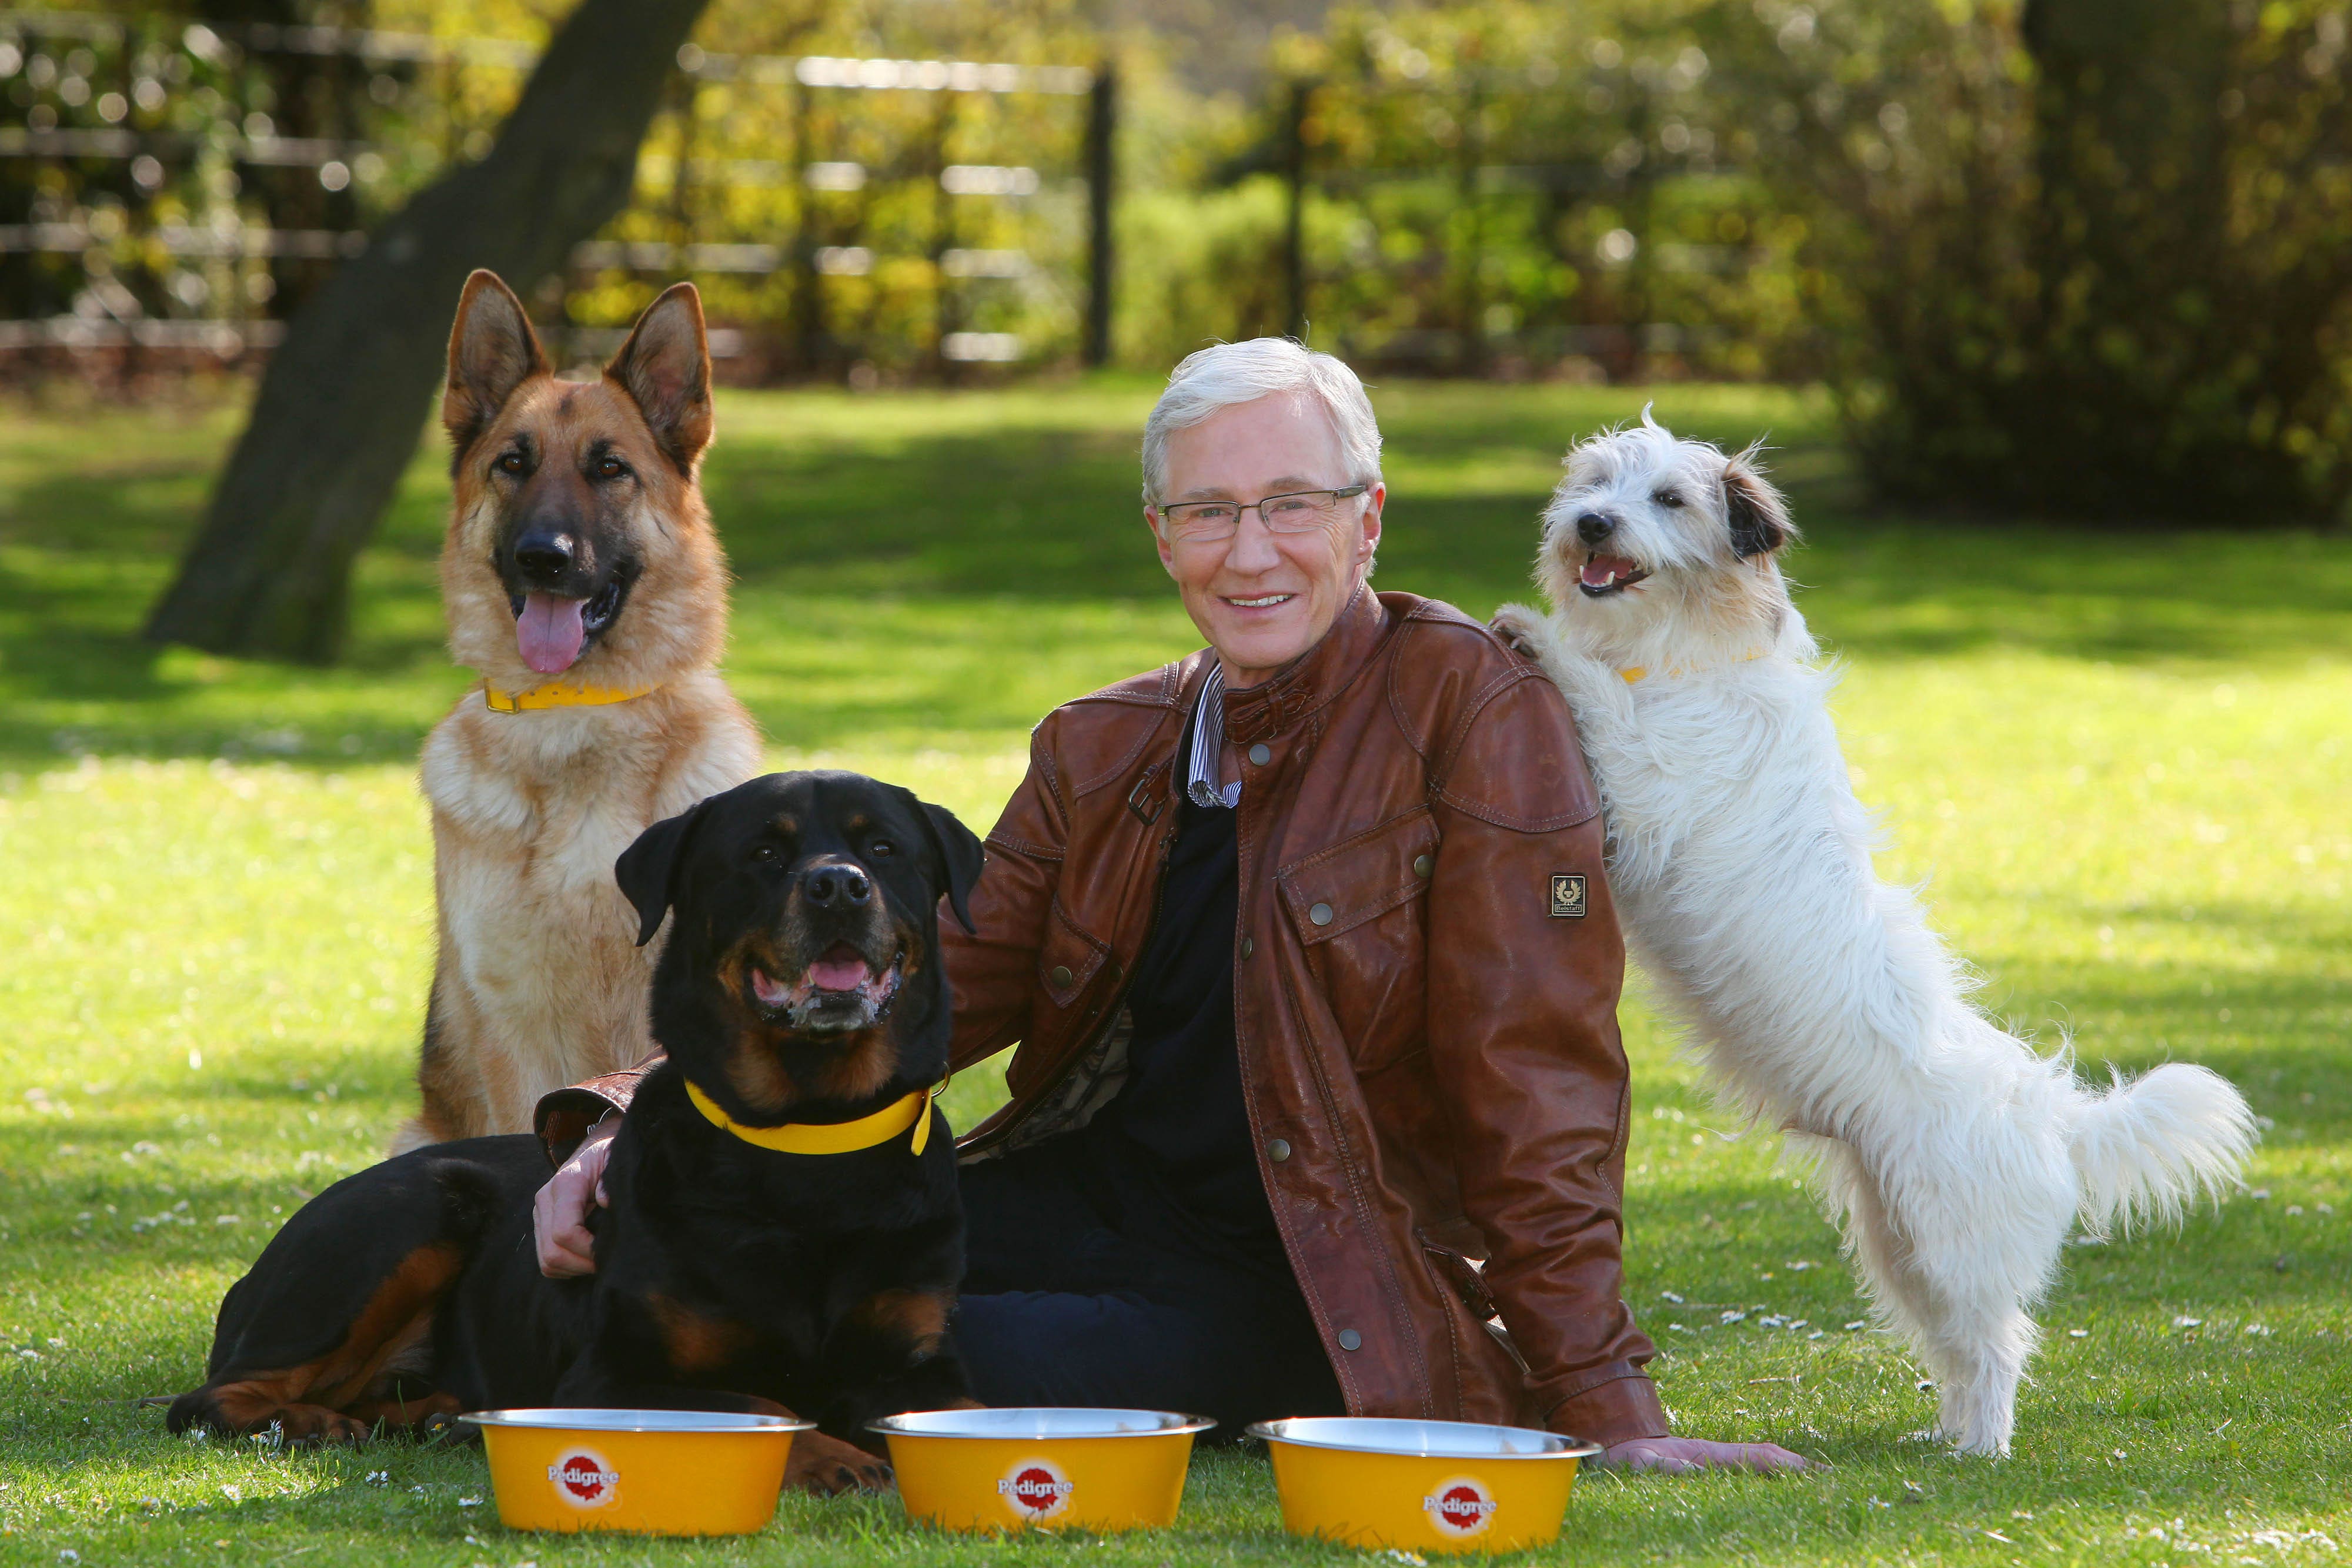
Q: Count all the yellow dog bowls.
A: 3